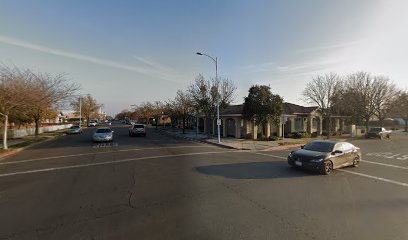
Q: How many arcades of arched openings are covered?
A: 1